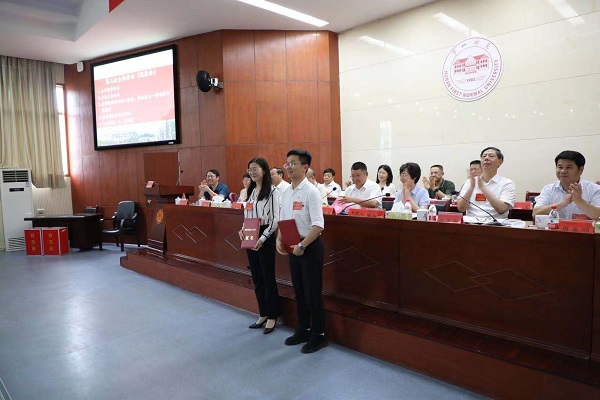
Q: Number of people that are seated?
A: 12